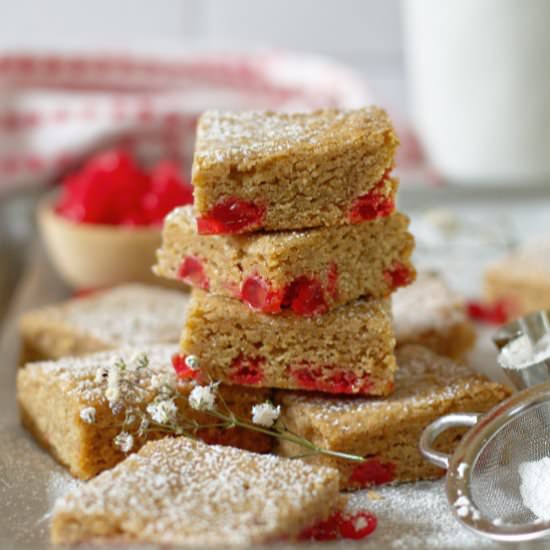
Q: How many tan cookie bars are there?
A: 9